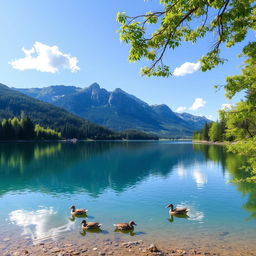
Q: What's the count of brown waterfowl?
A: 4